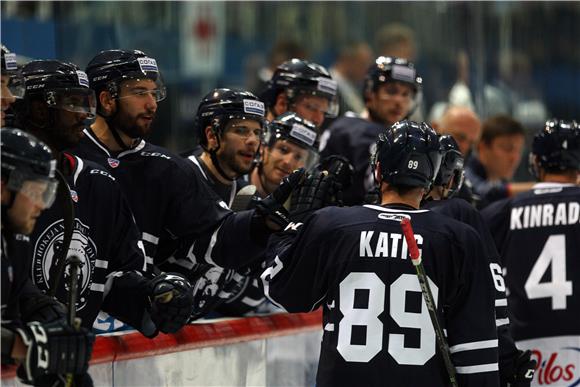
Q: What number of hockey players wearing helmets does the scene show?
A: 11